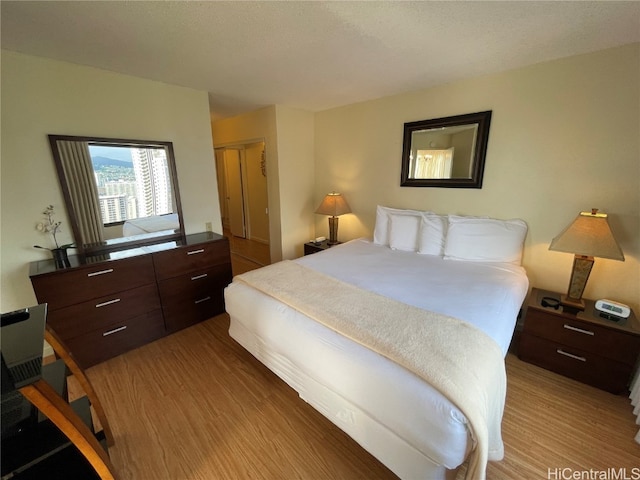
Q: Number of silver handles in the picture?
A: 8